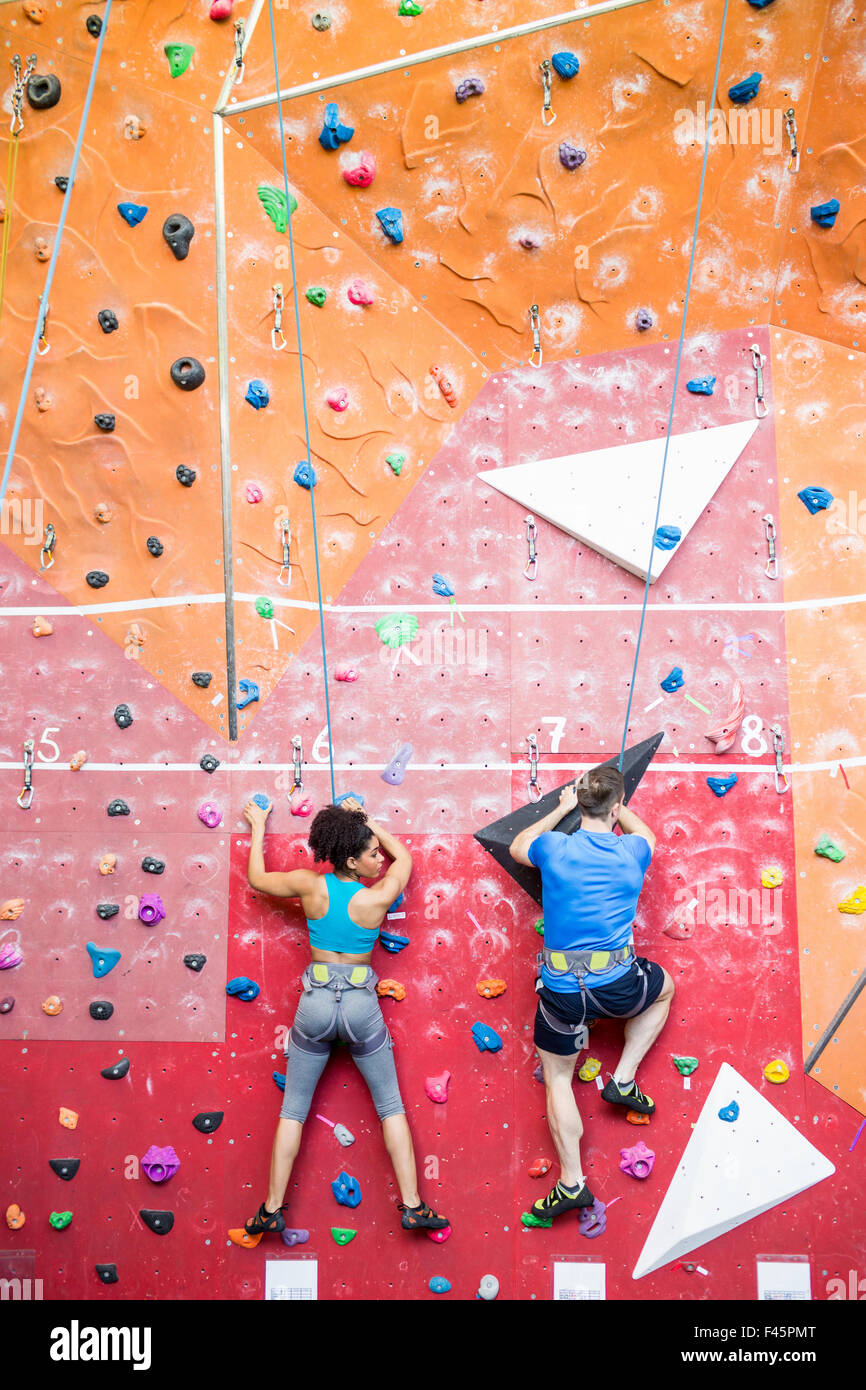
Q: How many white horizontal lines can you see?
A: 2